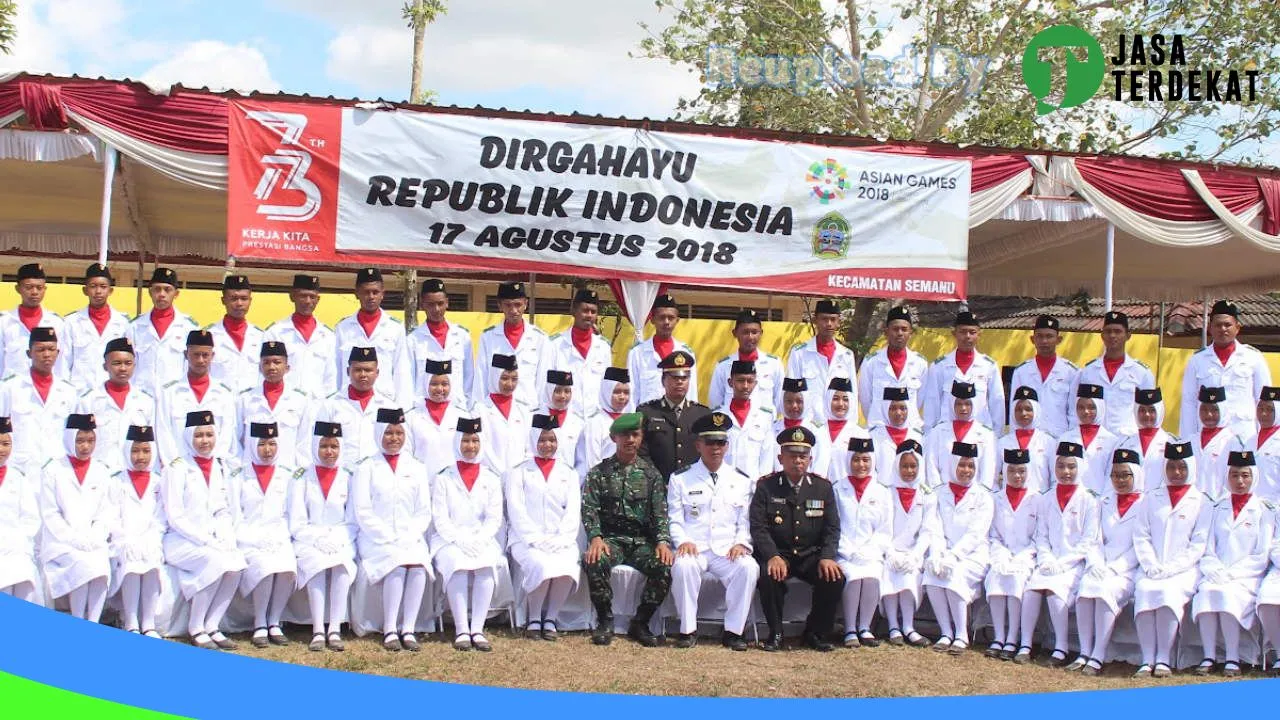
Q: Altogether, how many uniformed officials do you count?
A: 4